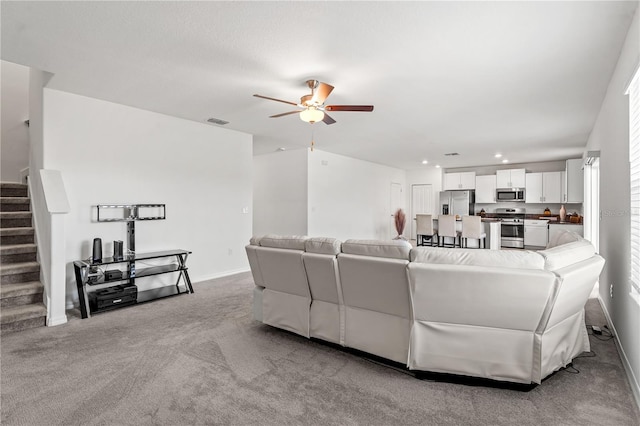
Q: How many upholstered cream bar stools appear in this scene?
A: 3